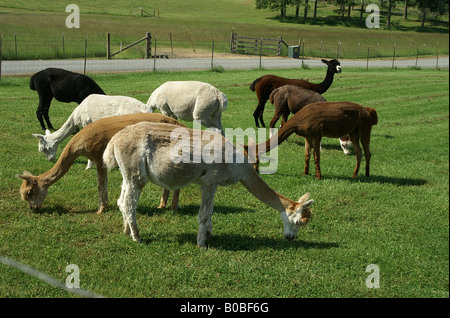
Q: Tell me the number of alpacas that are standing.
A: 8